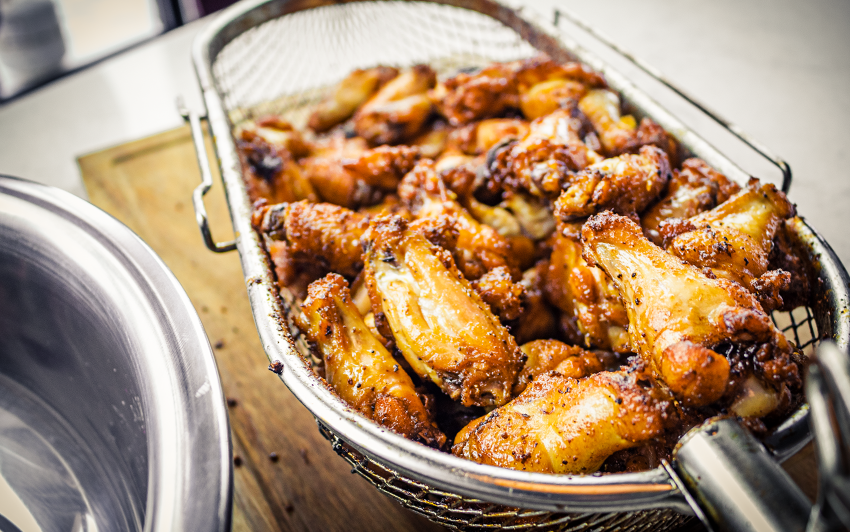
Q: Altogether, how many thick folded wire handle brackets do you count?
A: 2